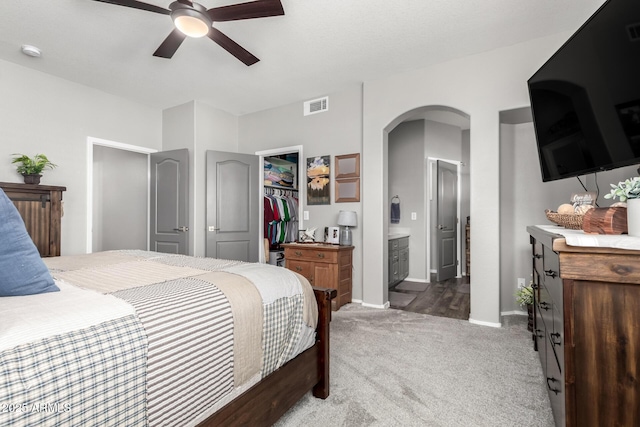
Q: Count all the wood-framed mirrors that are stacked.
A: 2